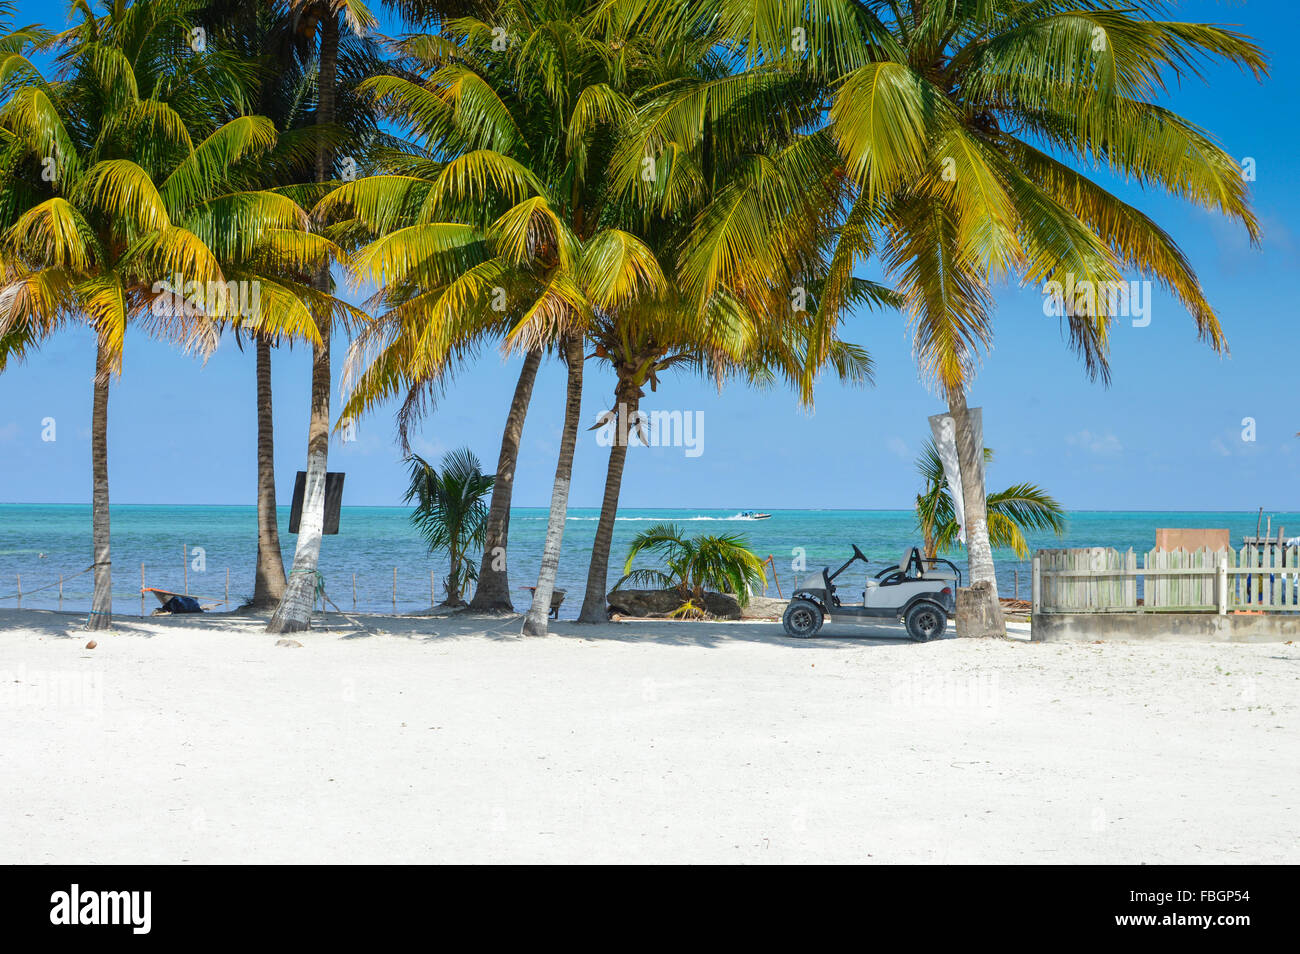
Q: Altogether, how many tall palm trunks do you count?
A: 7